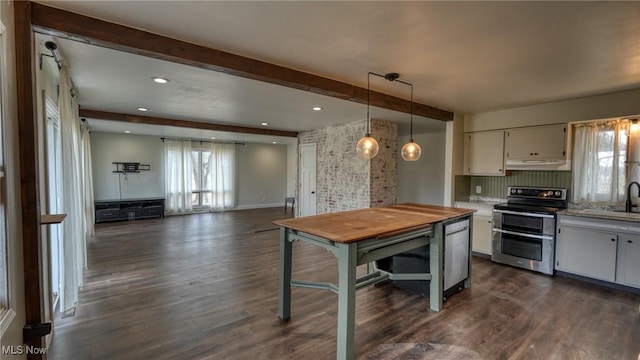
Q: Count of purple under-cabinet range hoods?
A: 0